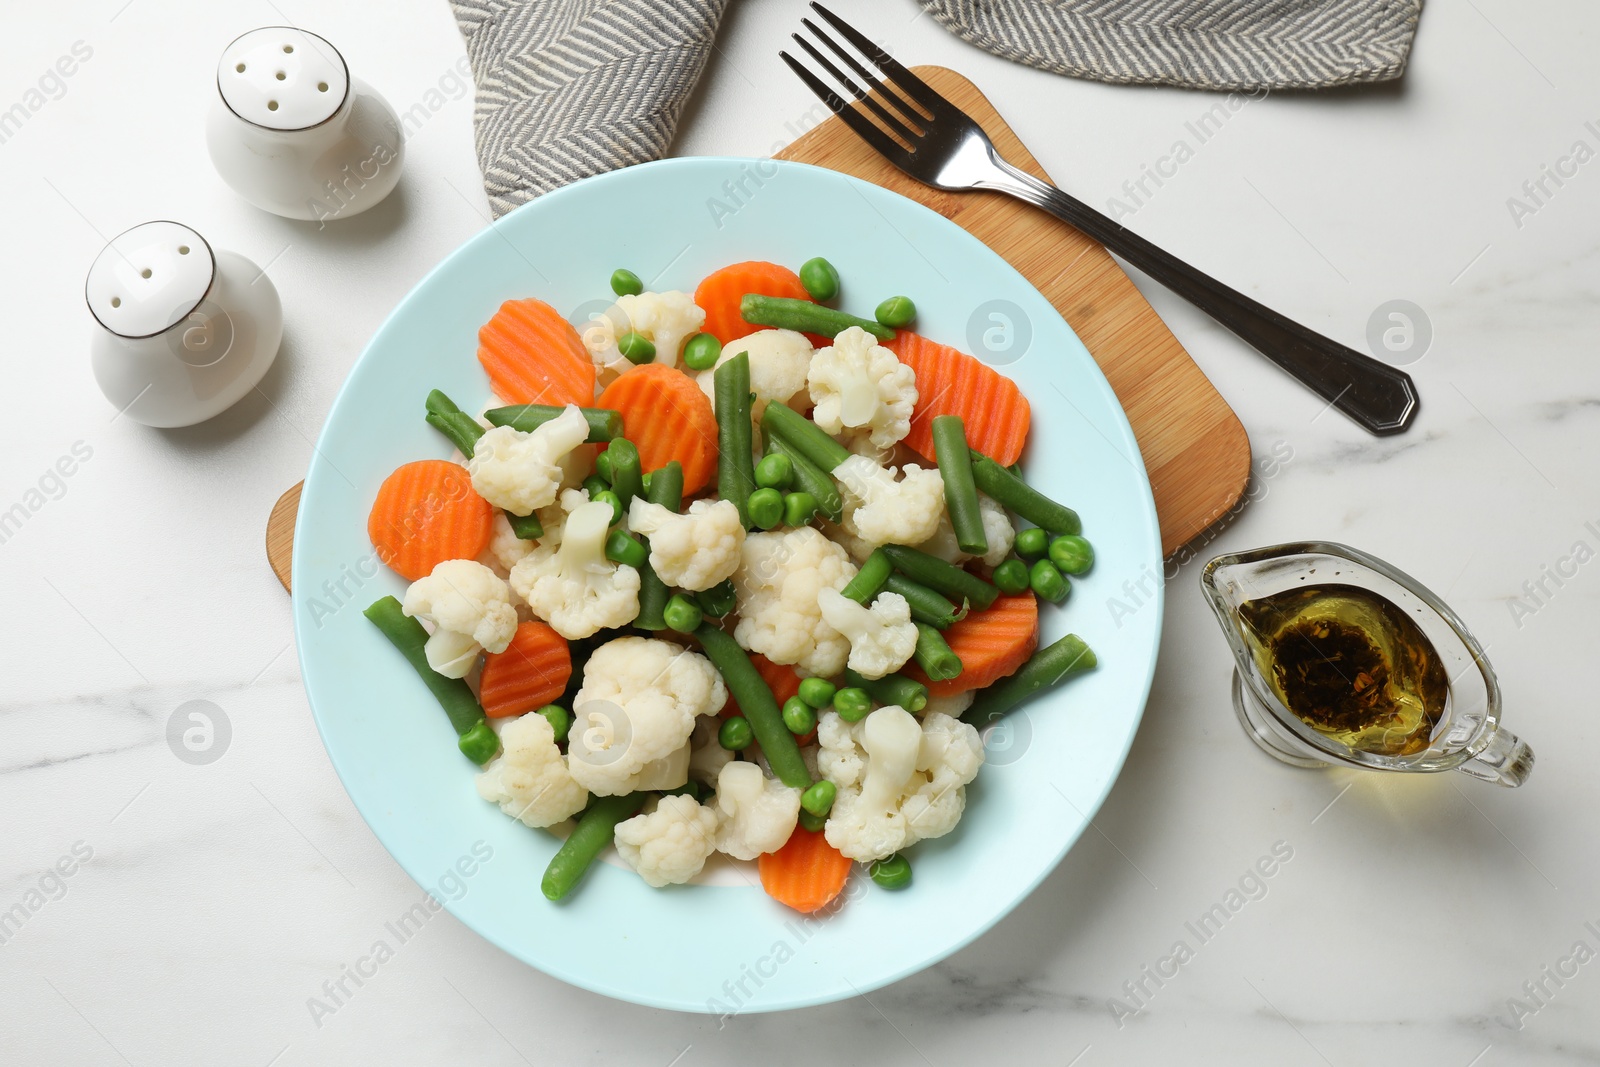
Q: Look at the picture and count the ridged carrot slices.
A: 9